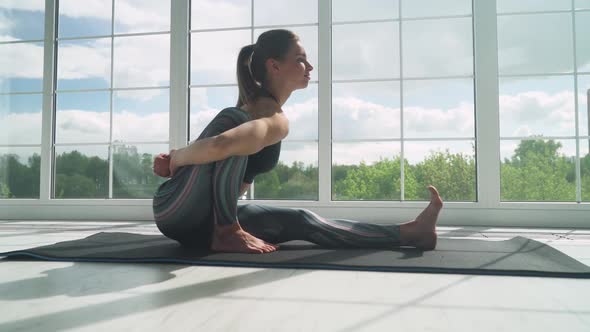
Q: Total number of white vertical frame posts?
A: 4